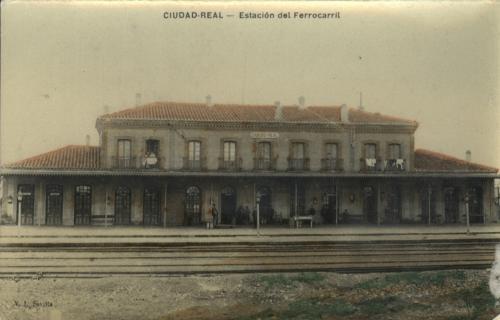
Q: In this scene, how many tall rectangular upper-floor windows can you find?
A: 9